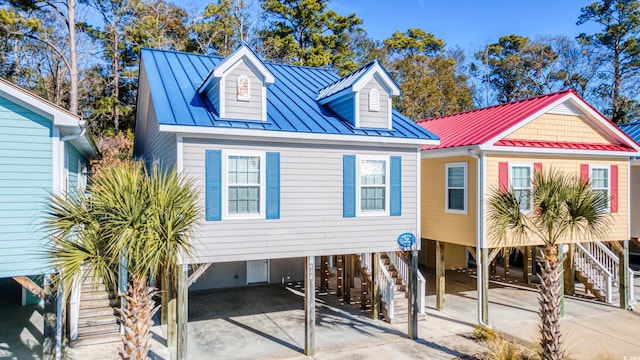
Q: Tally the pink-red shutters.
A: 4